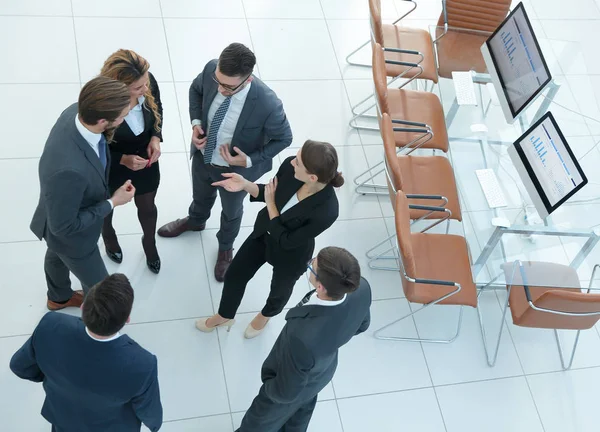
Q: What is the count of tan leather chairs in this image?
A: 6